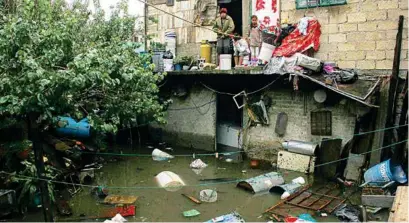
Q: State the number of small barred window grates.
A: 1